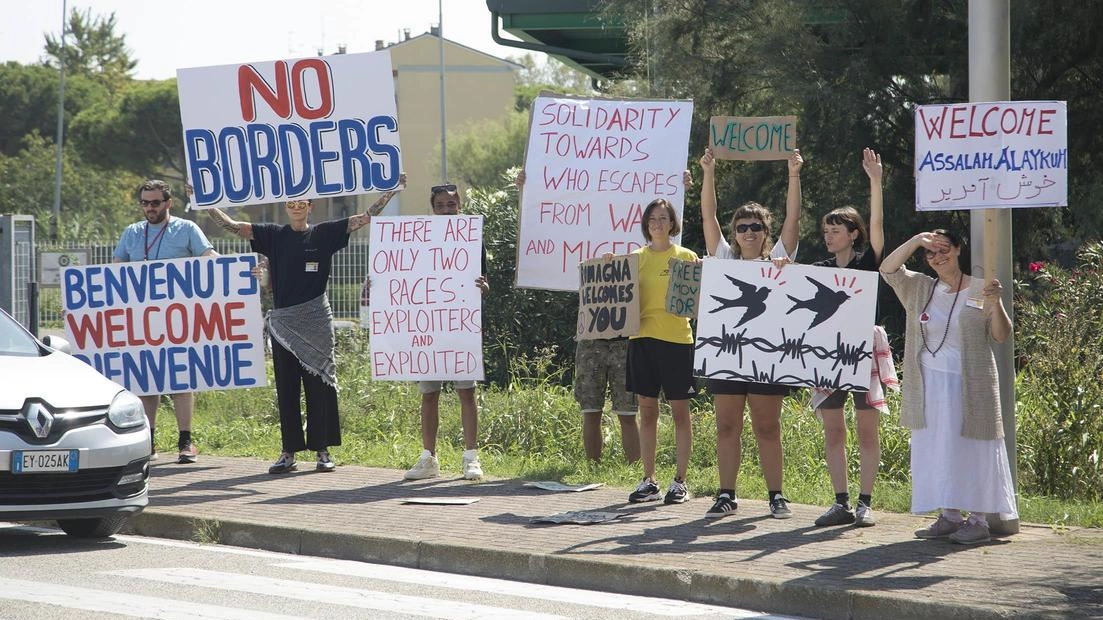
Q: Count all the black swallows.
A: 2